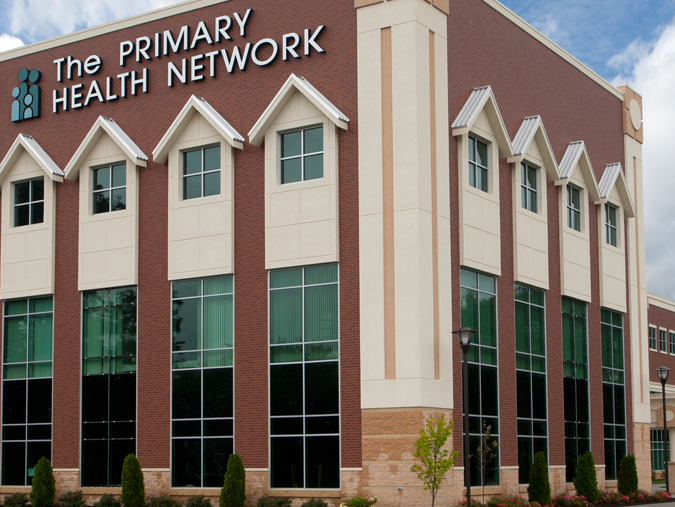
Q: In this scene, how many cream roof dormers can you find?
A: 8